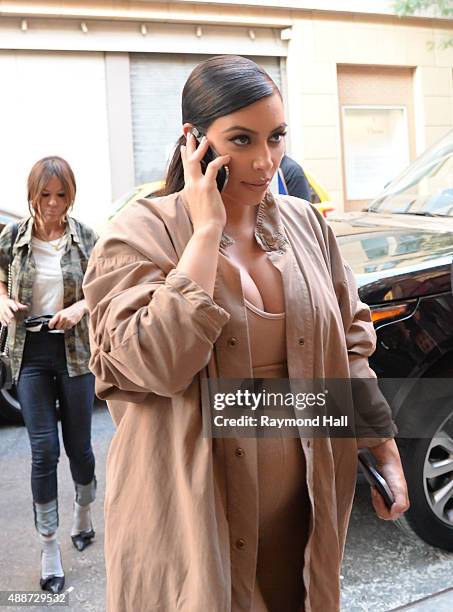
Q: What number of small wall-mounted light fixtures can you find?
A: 5